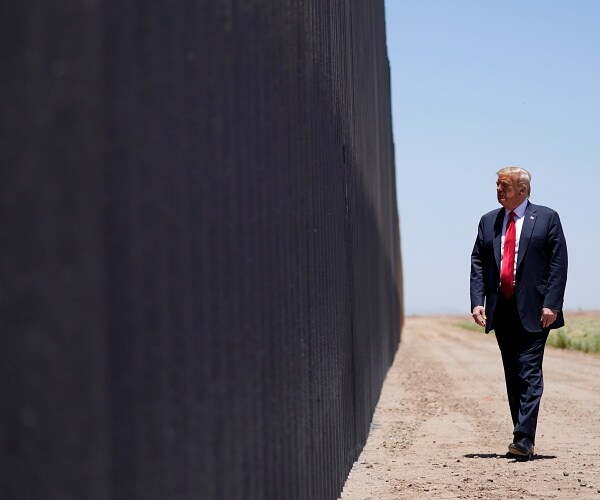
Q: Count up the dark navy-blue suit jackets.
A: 1